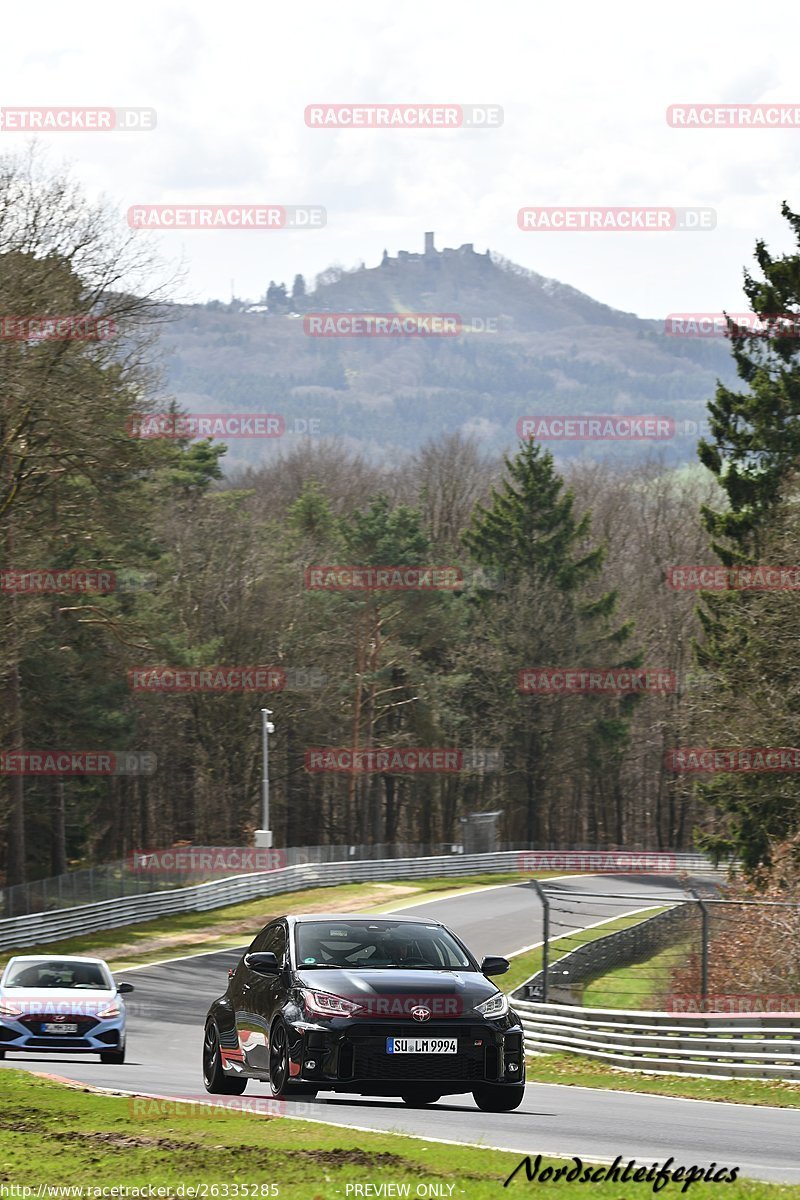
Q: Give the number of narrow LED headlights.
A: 4